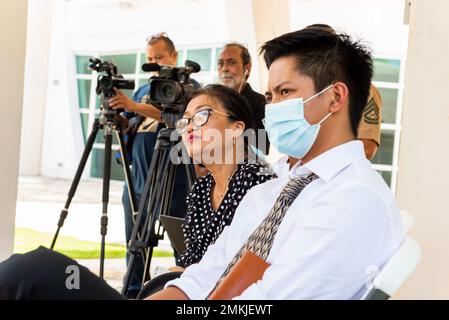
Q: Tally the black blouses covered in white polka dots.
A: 1